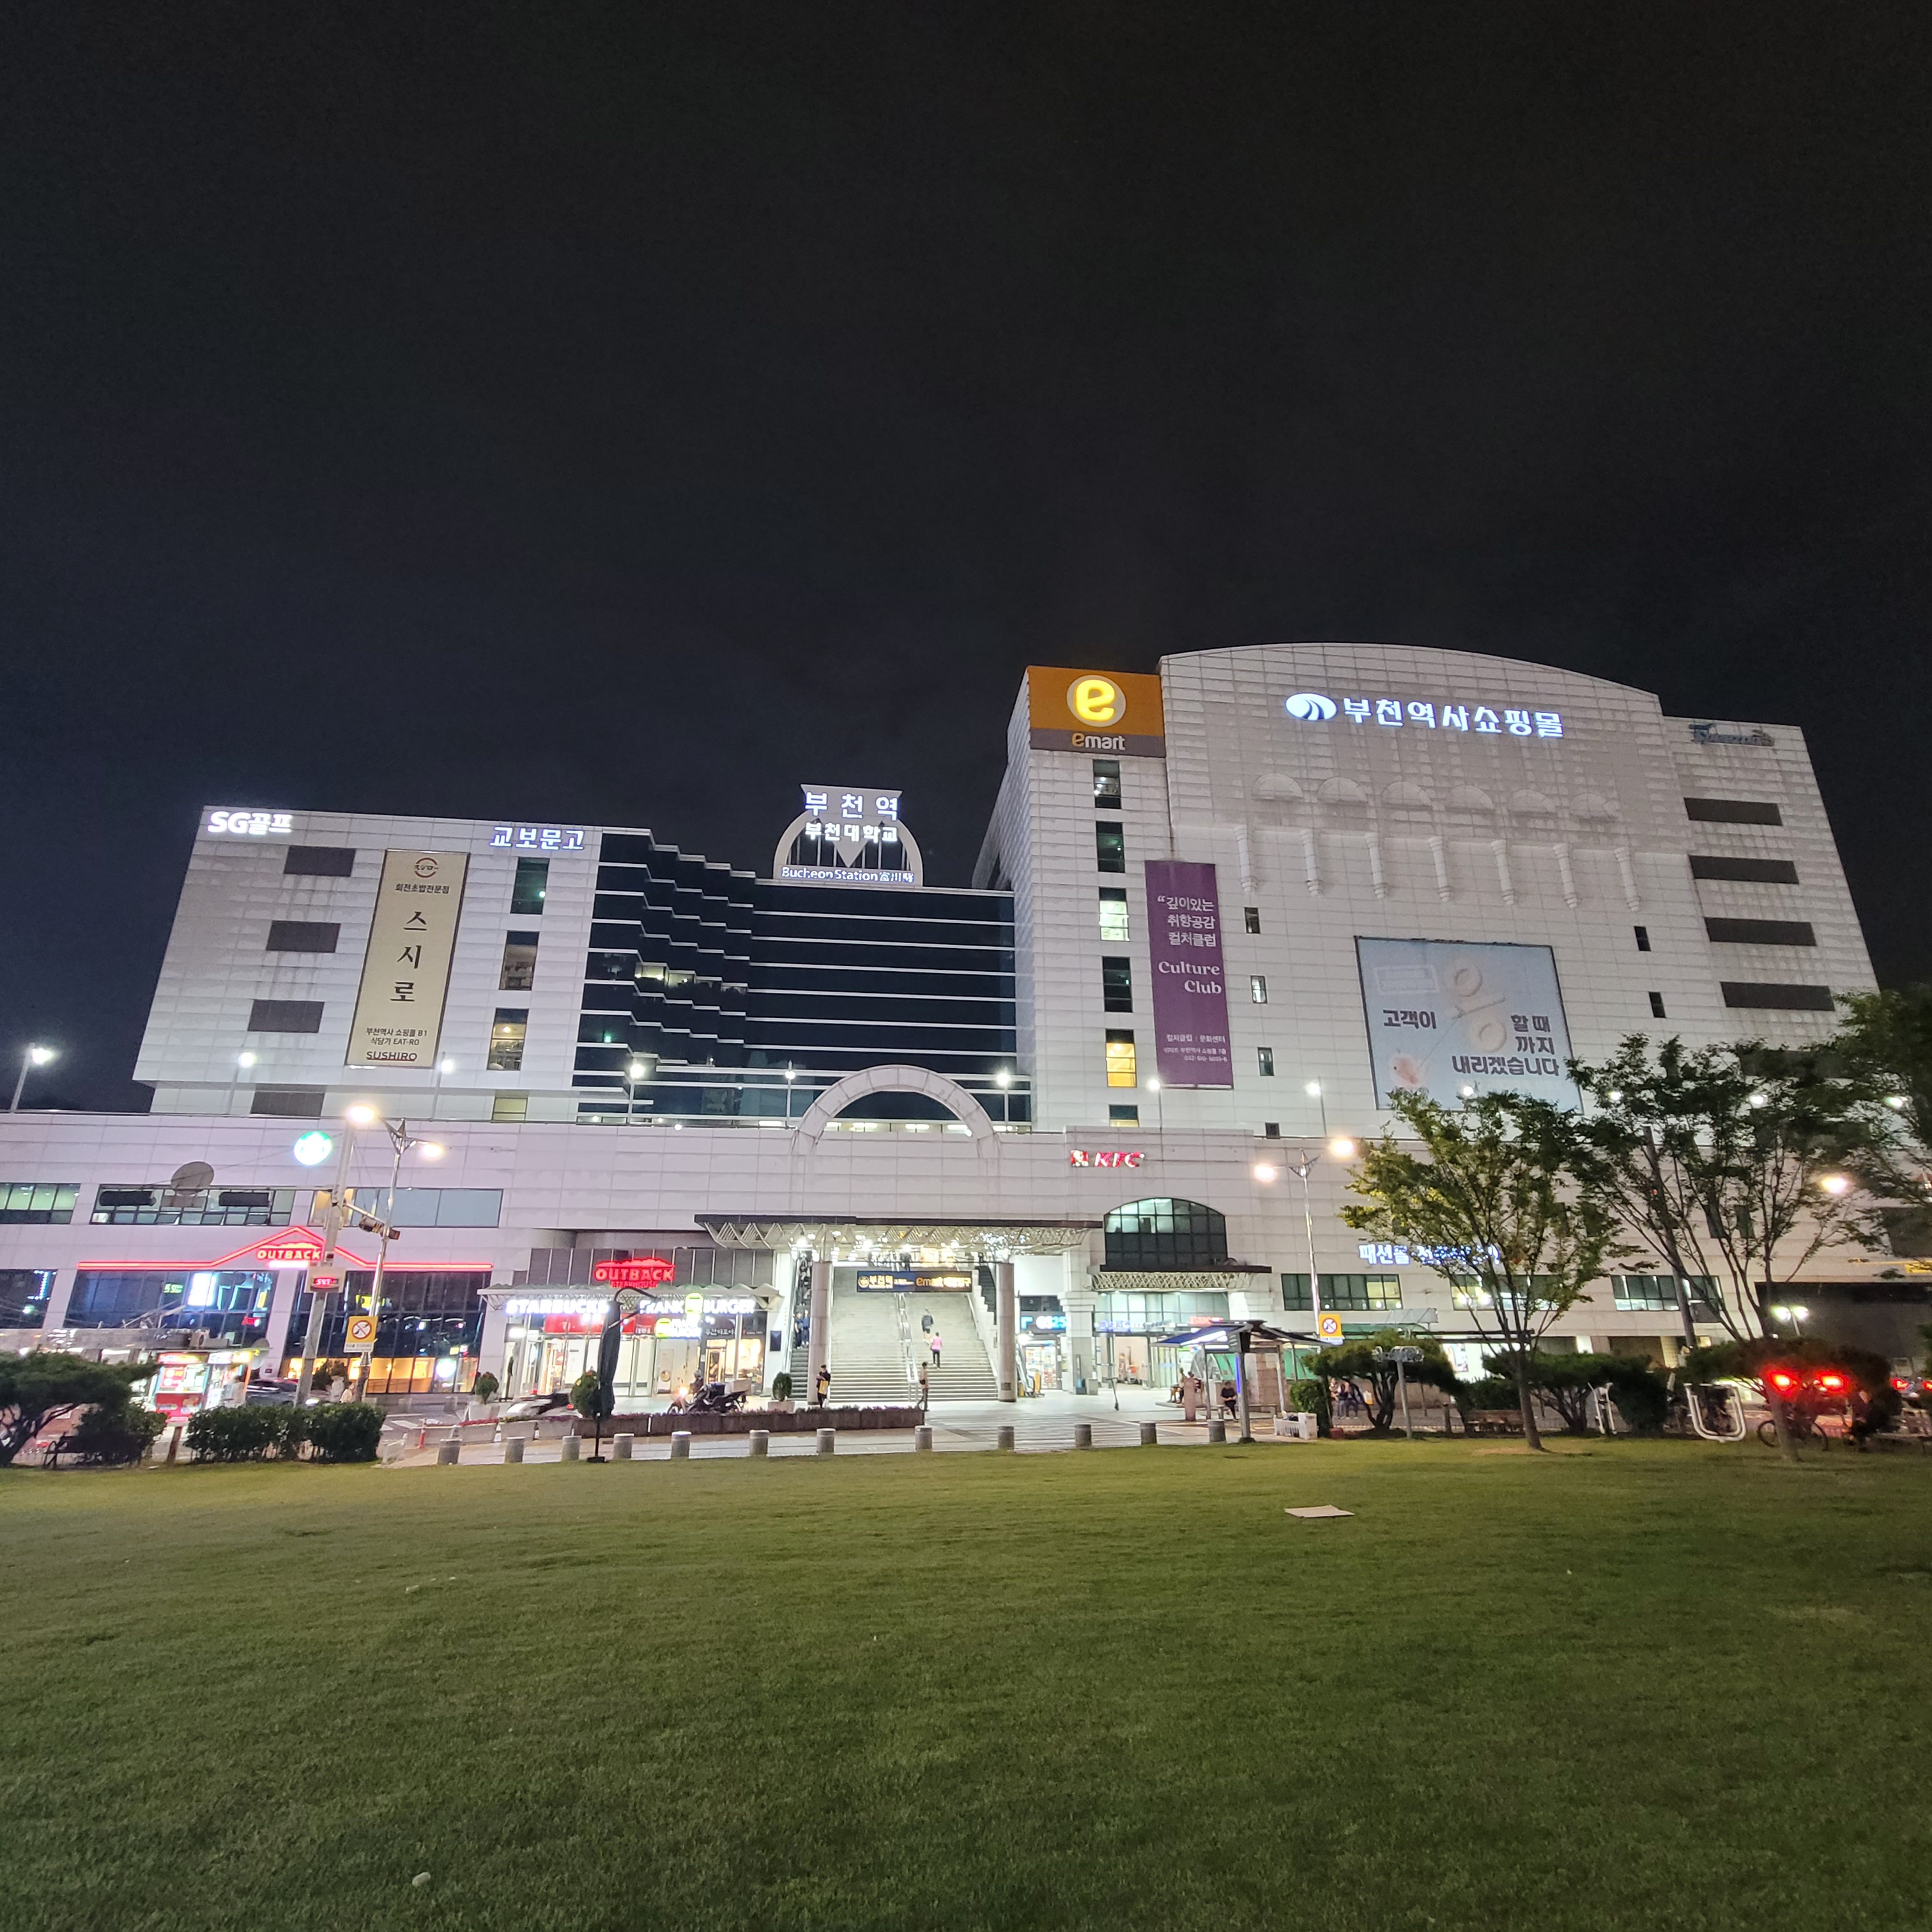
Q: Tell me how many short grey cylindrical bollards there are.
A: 12